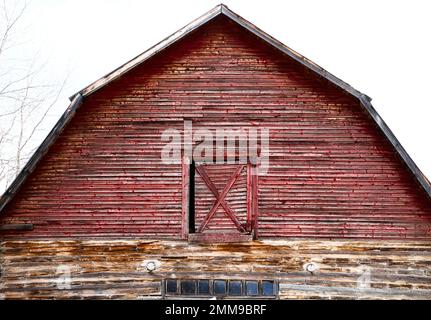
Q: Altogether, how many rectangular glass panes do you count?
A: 7